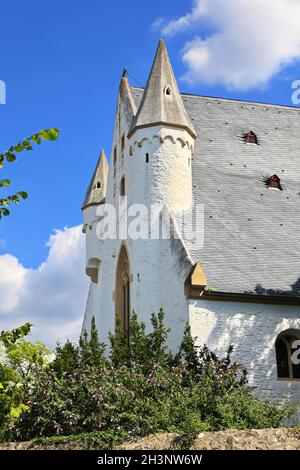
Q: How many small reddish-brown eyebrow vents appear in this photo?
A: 2